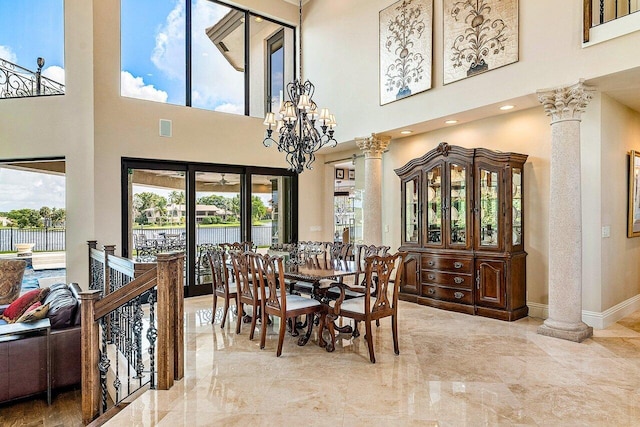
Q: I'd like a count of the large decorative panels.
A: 2